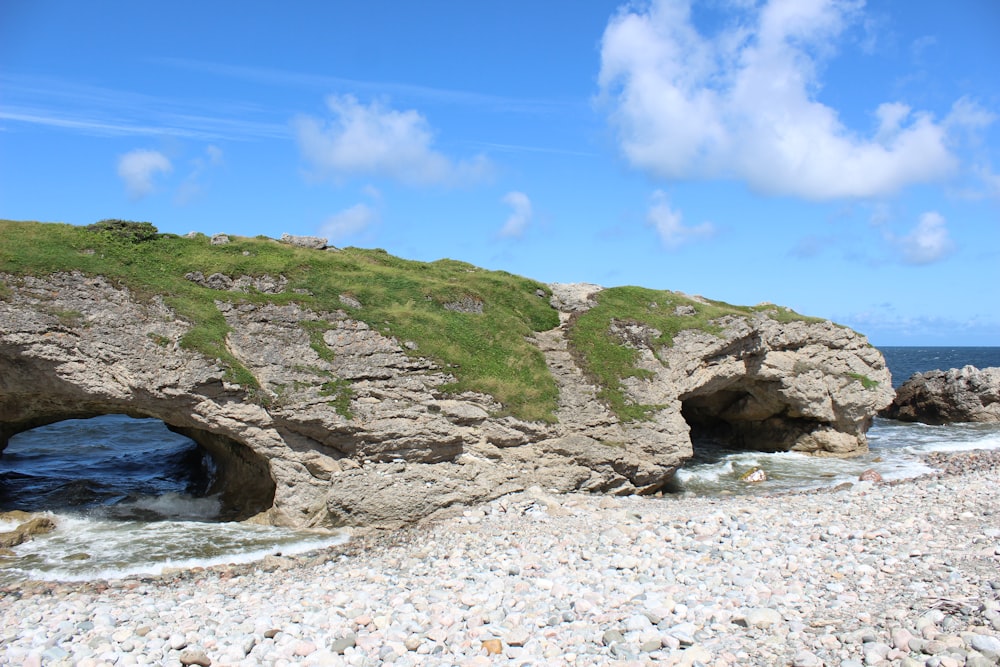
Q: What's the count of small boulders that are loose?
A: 2